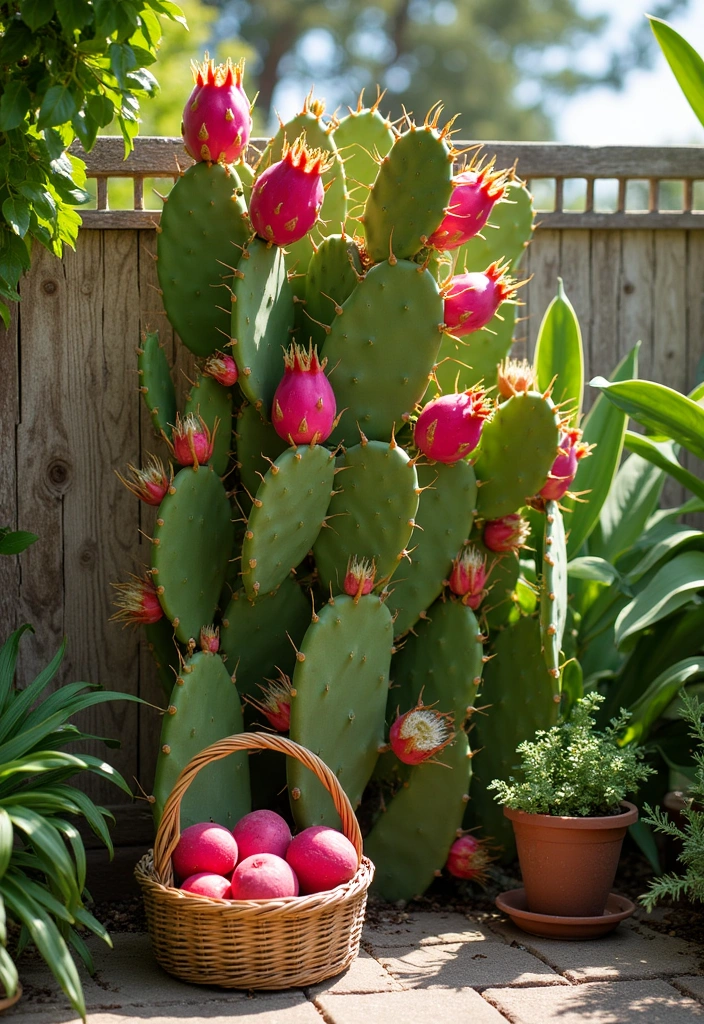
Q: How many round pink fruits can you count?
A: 5